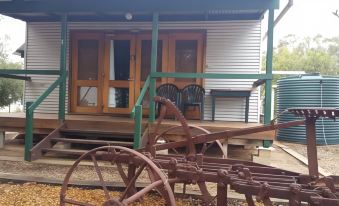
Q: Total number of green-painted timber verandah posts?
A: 3